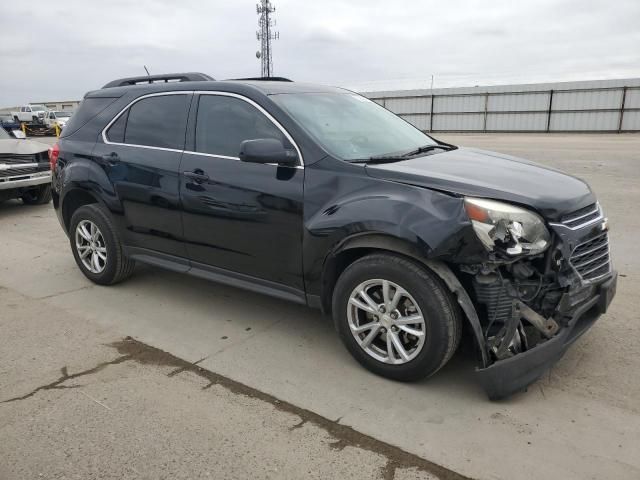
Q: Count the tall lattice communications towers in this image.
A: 1